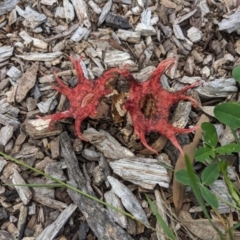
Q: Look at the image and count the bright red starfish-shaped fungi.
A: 2